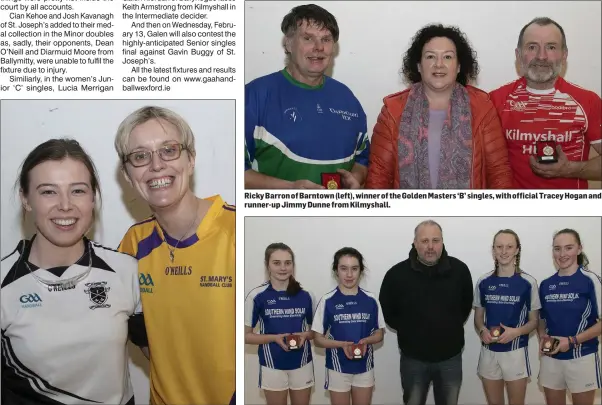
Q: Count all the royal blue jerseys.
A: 5